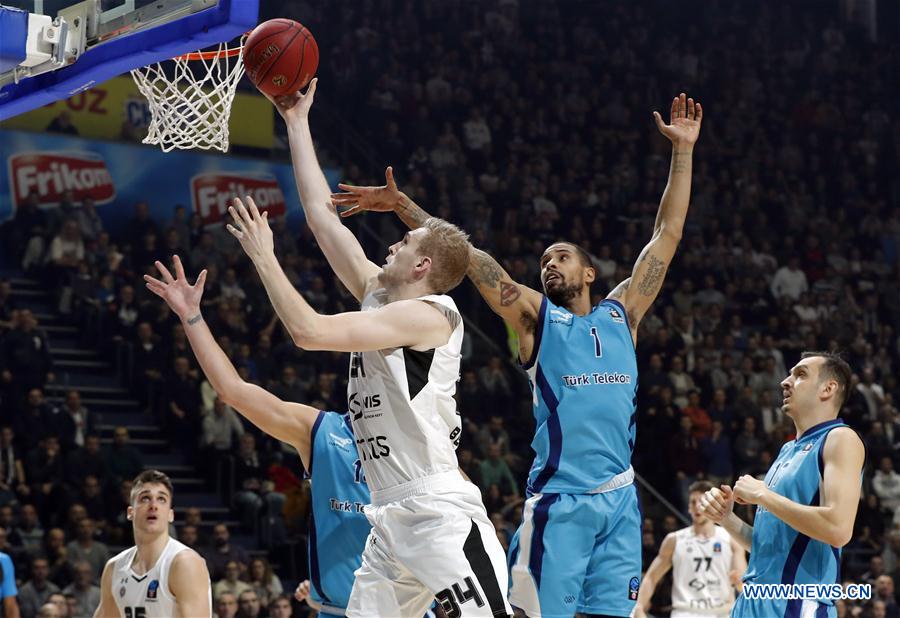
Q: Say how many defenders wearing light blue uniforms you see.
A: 3